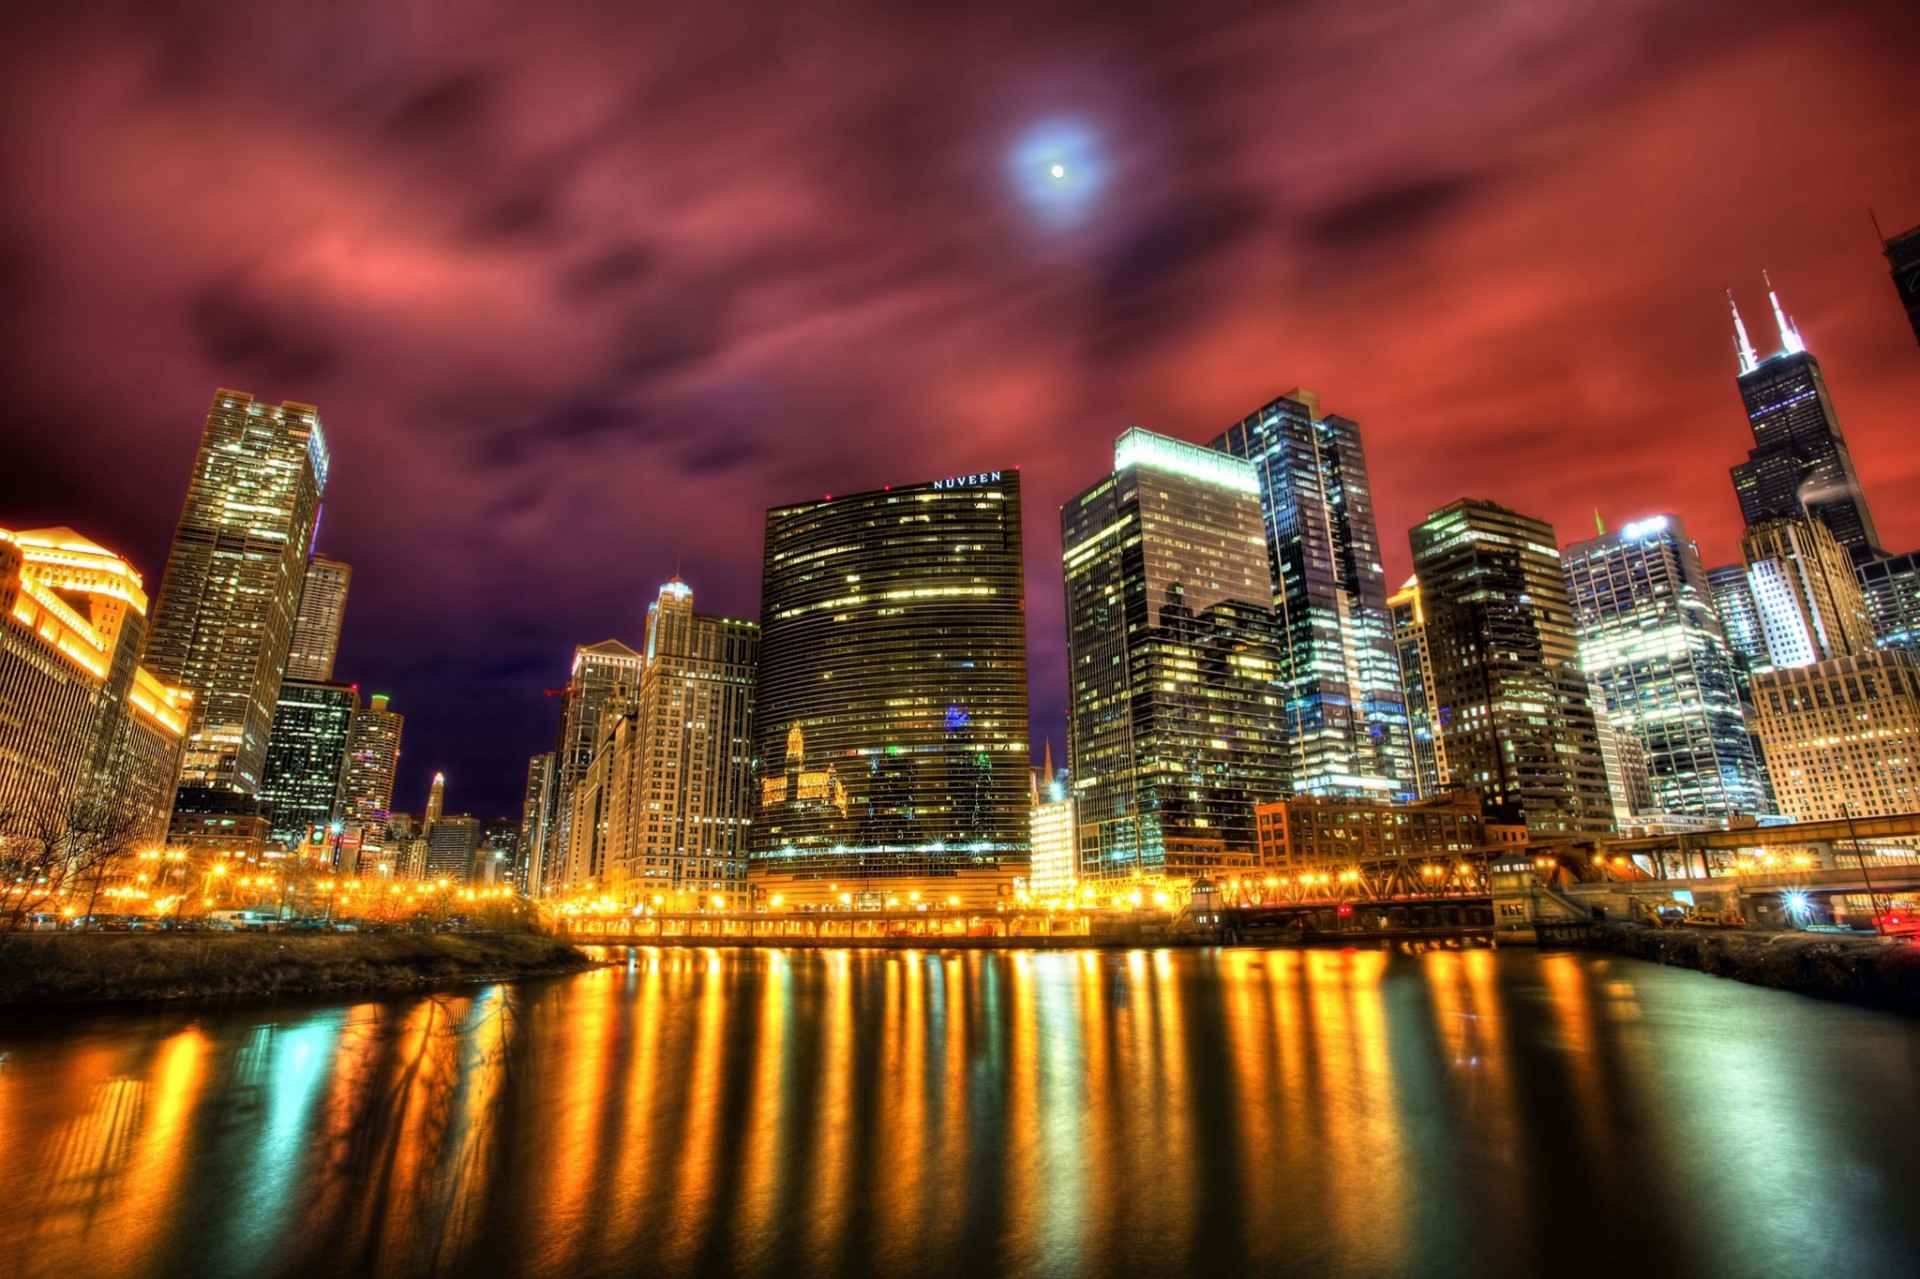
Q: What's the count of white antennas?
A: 2